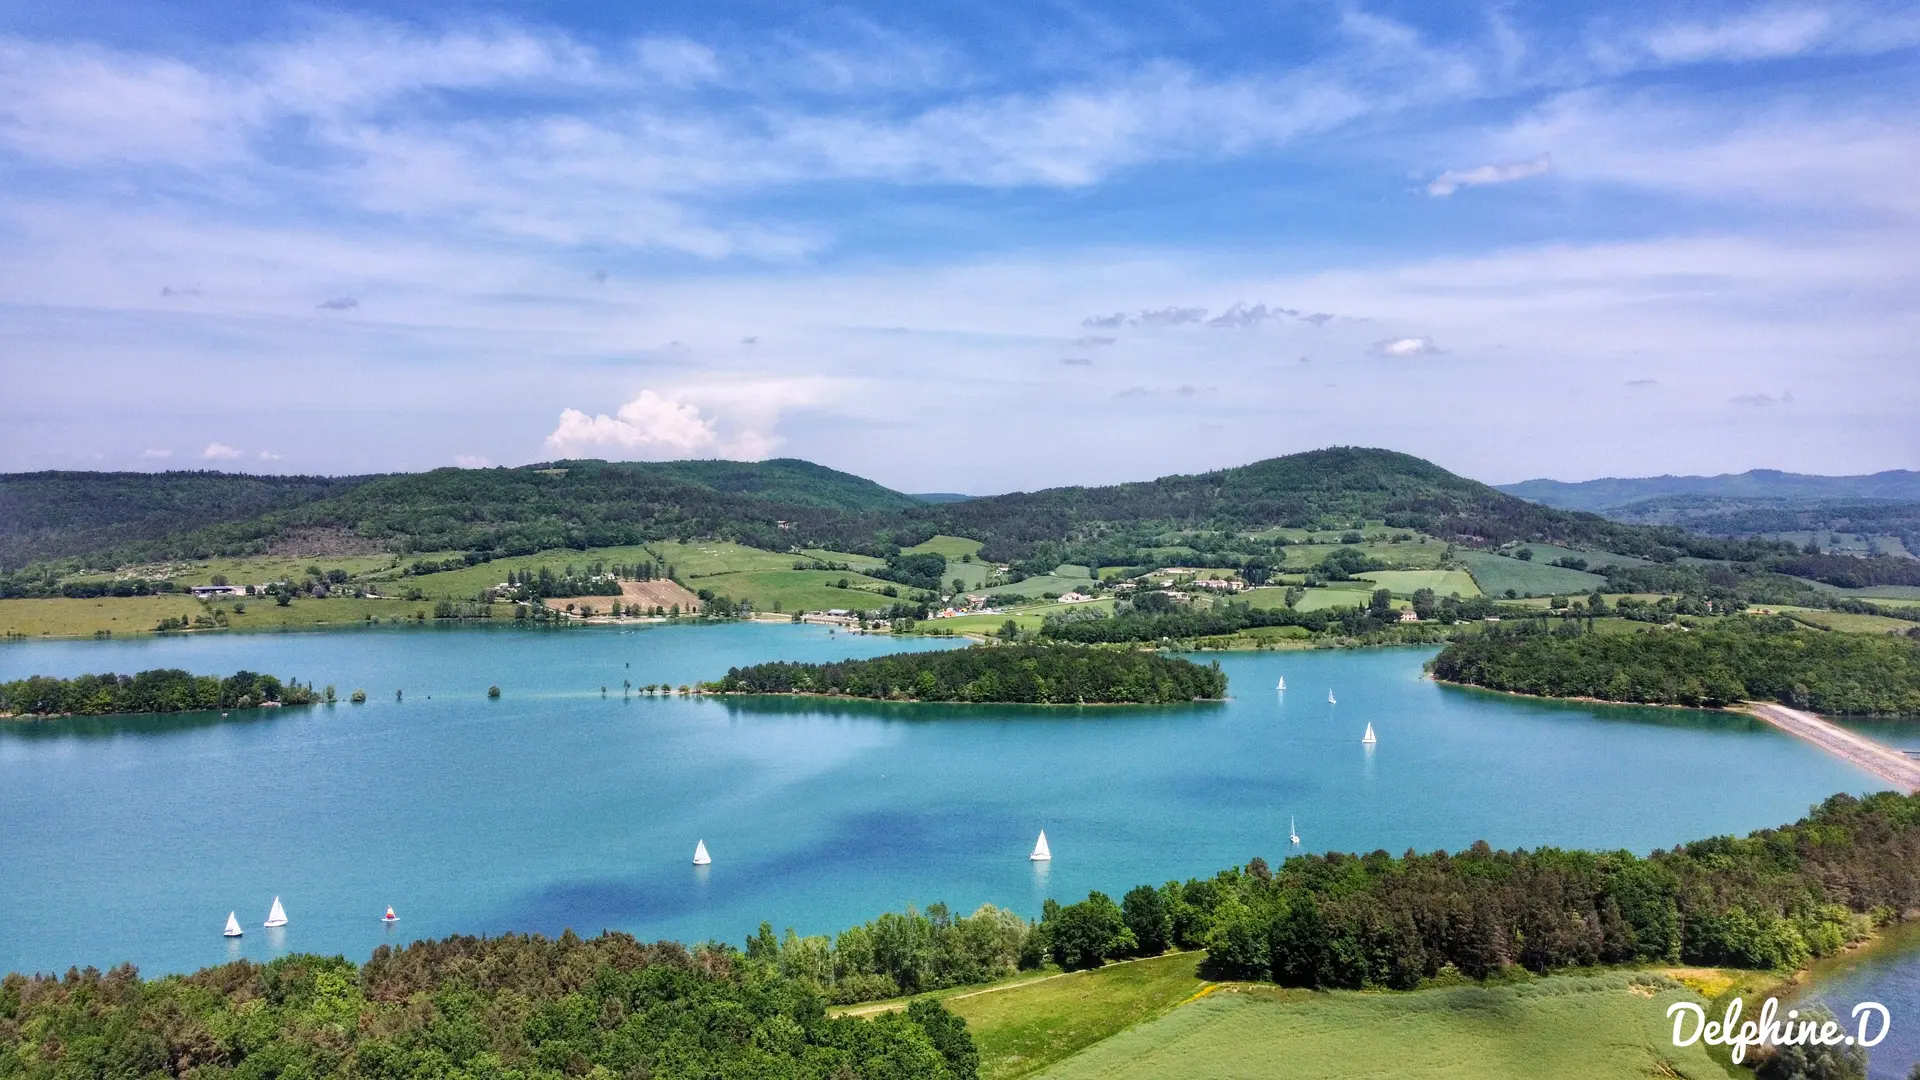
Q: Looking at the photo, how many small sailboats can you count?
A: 9